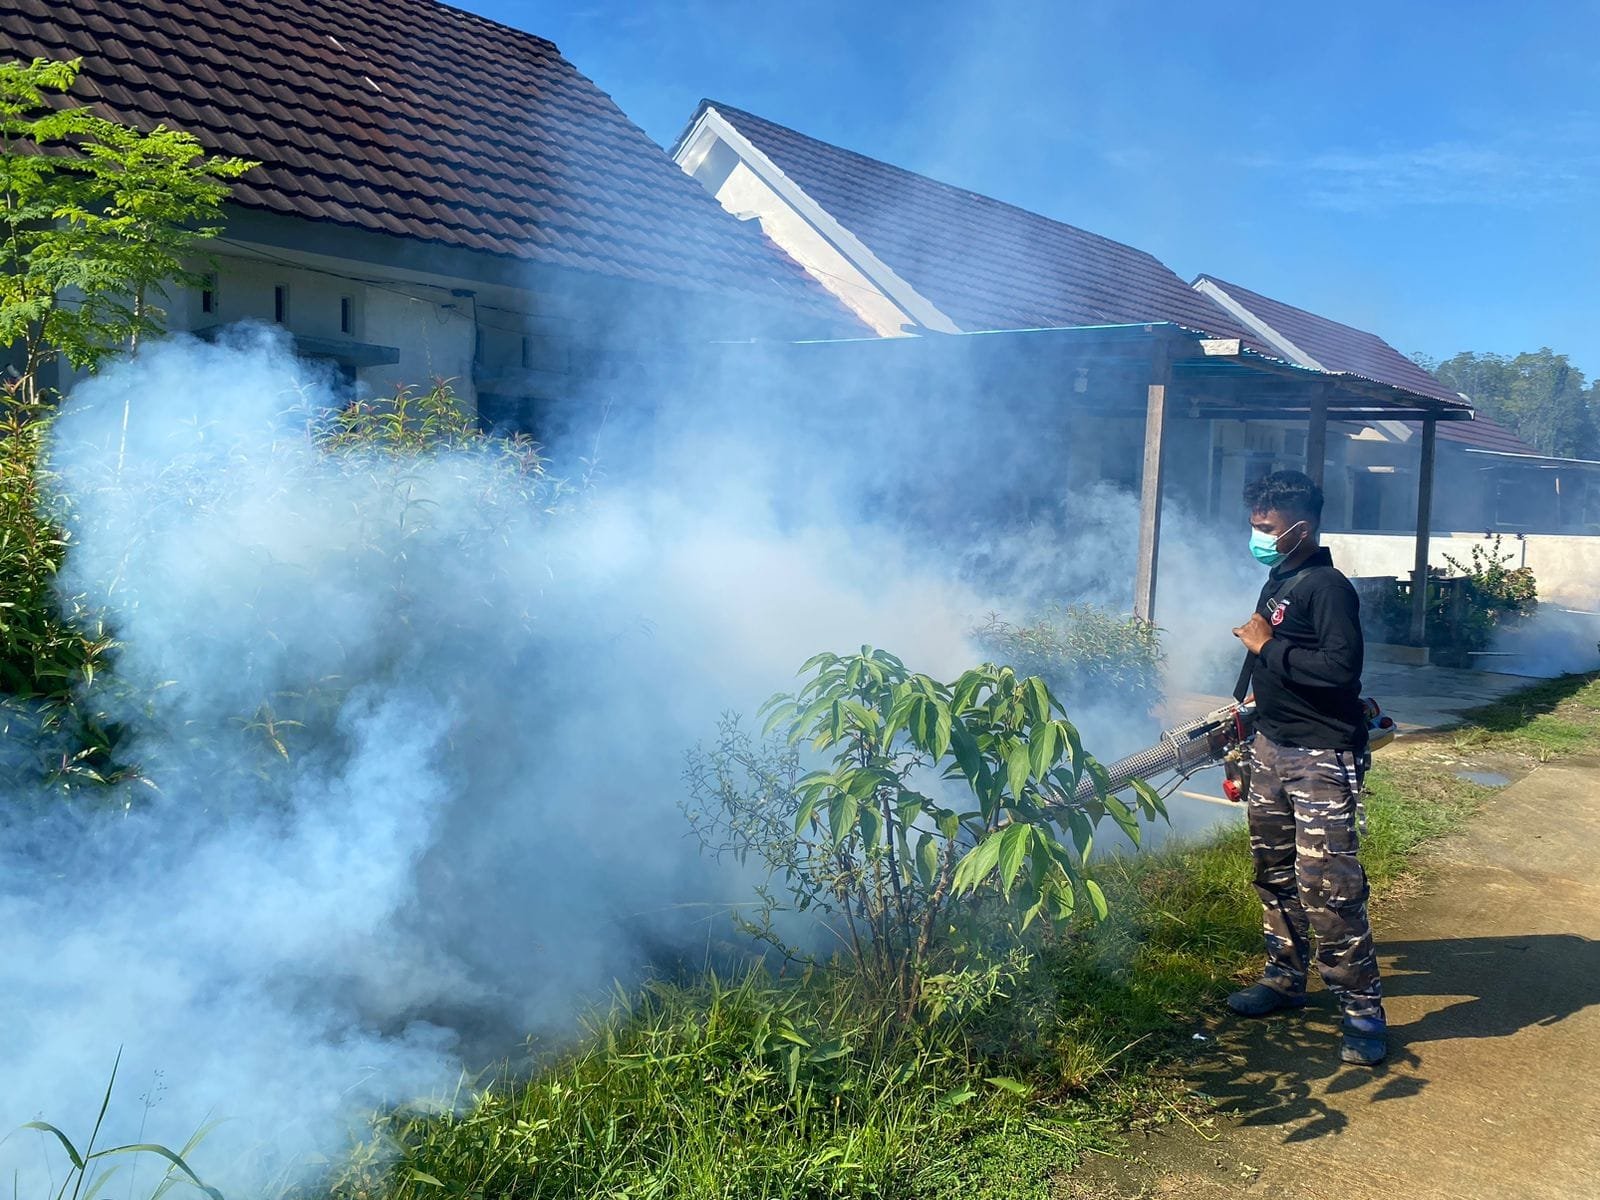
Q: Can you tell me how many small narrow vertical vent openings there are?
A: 3